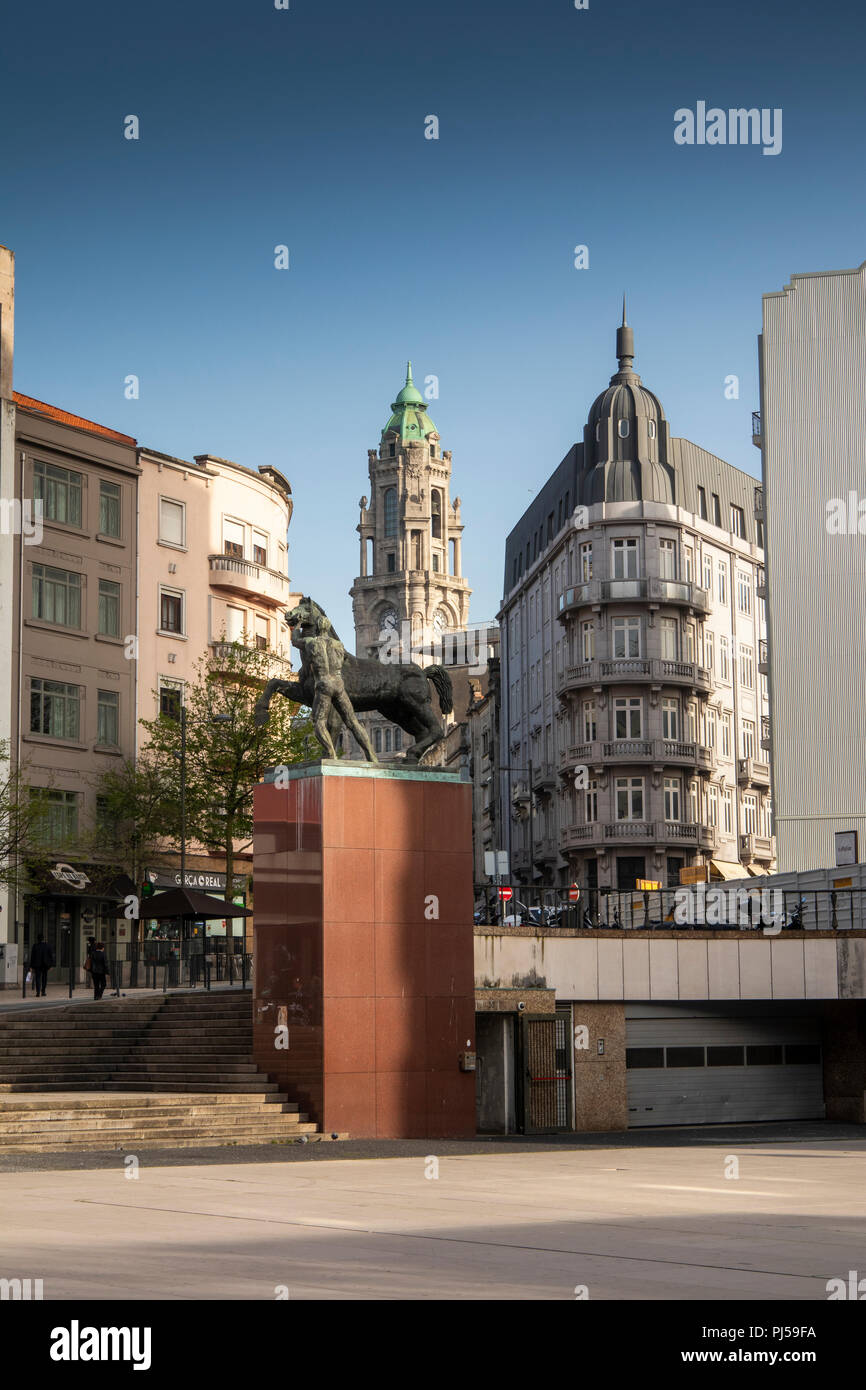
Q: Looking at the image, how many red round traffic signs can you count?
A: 2